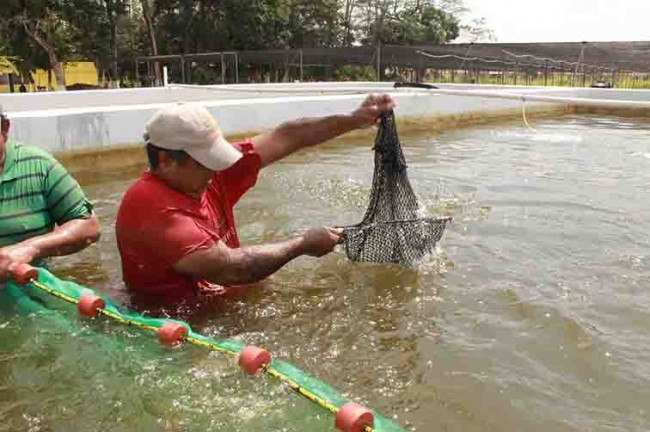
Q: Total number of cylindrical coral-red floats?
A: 5